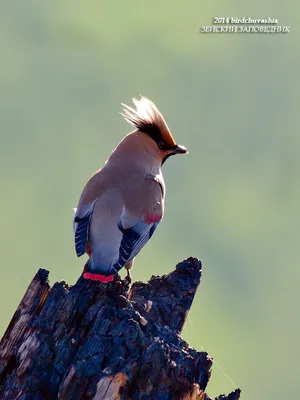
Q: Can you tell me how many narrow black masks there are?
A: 1